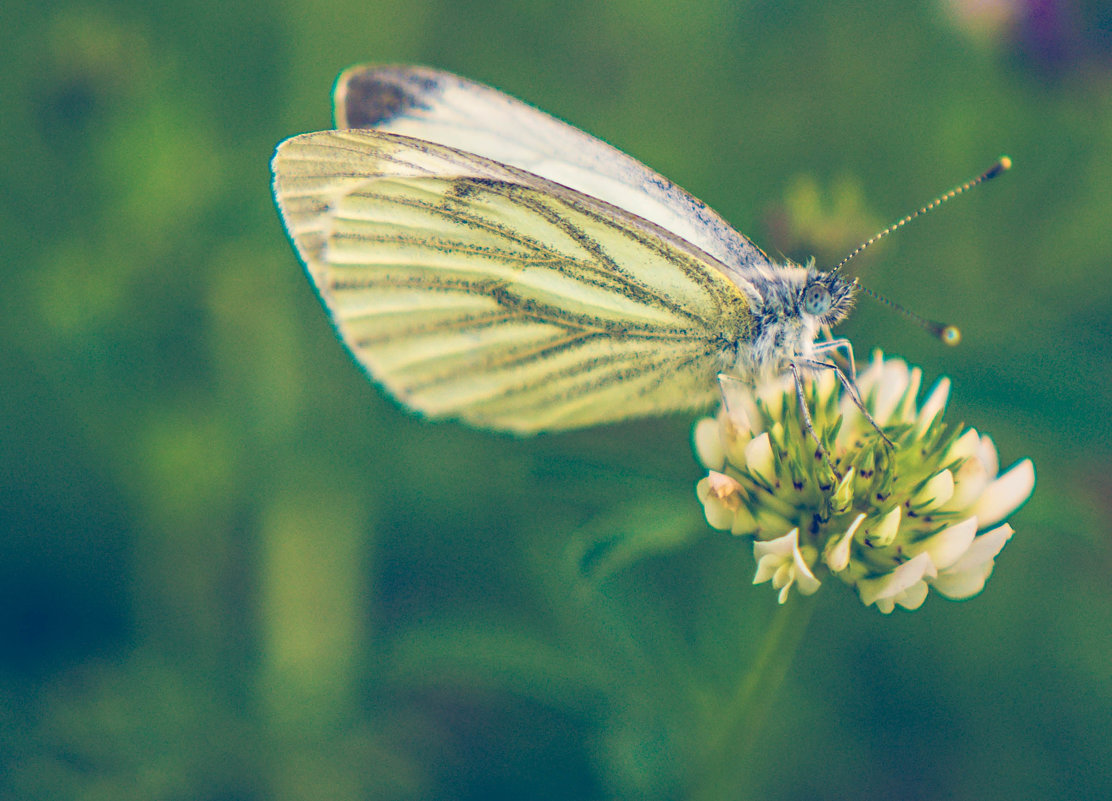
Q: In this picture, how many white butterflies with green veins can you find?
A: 1